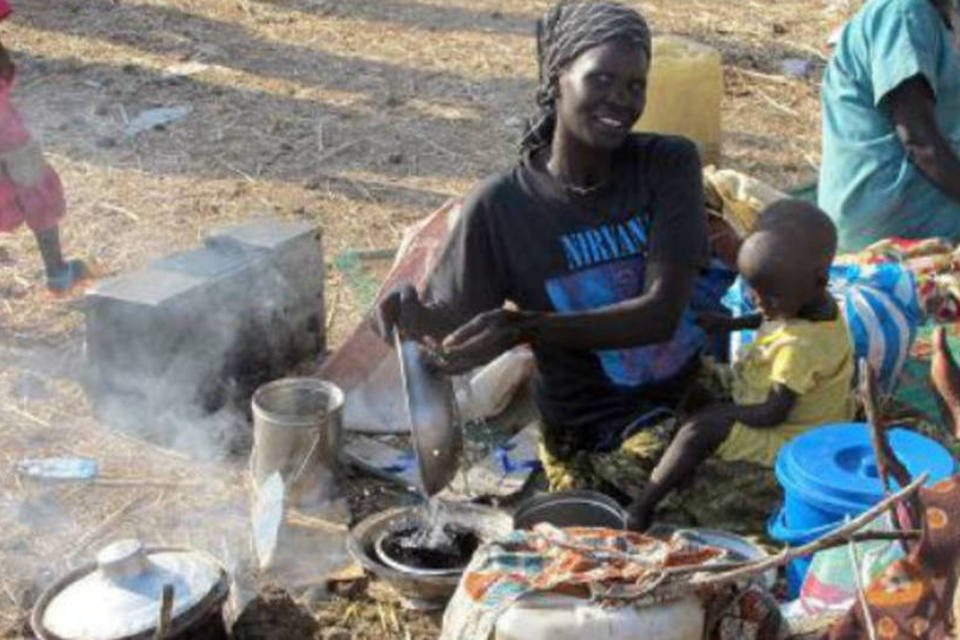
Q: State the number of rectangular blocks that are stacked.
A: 3